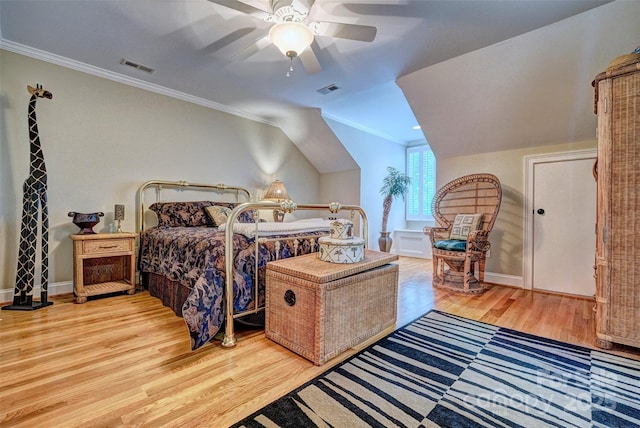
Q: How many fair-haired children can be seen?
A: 0